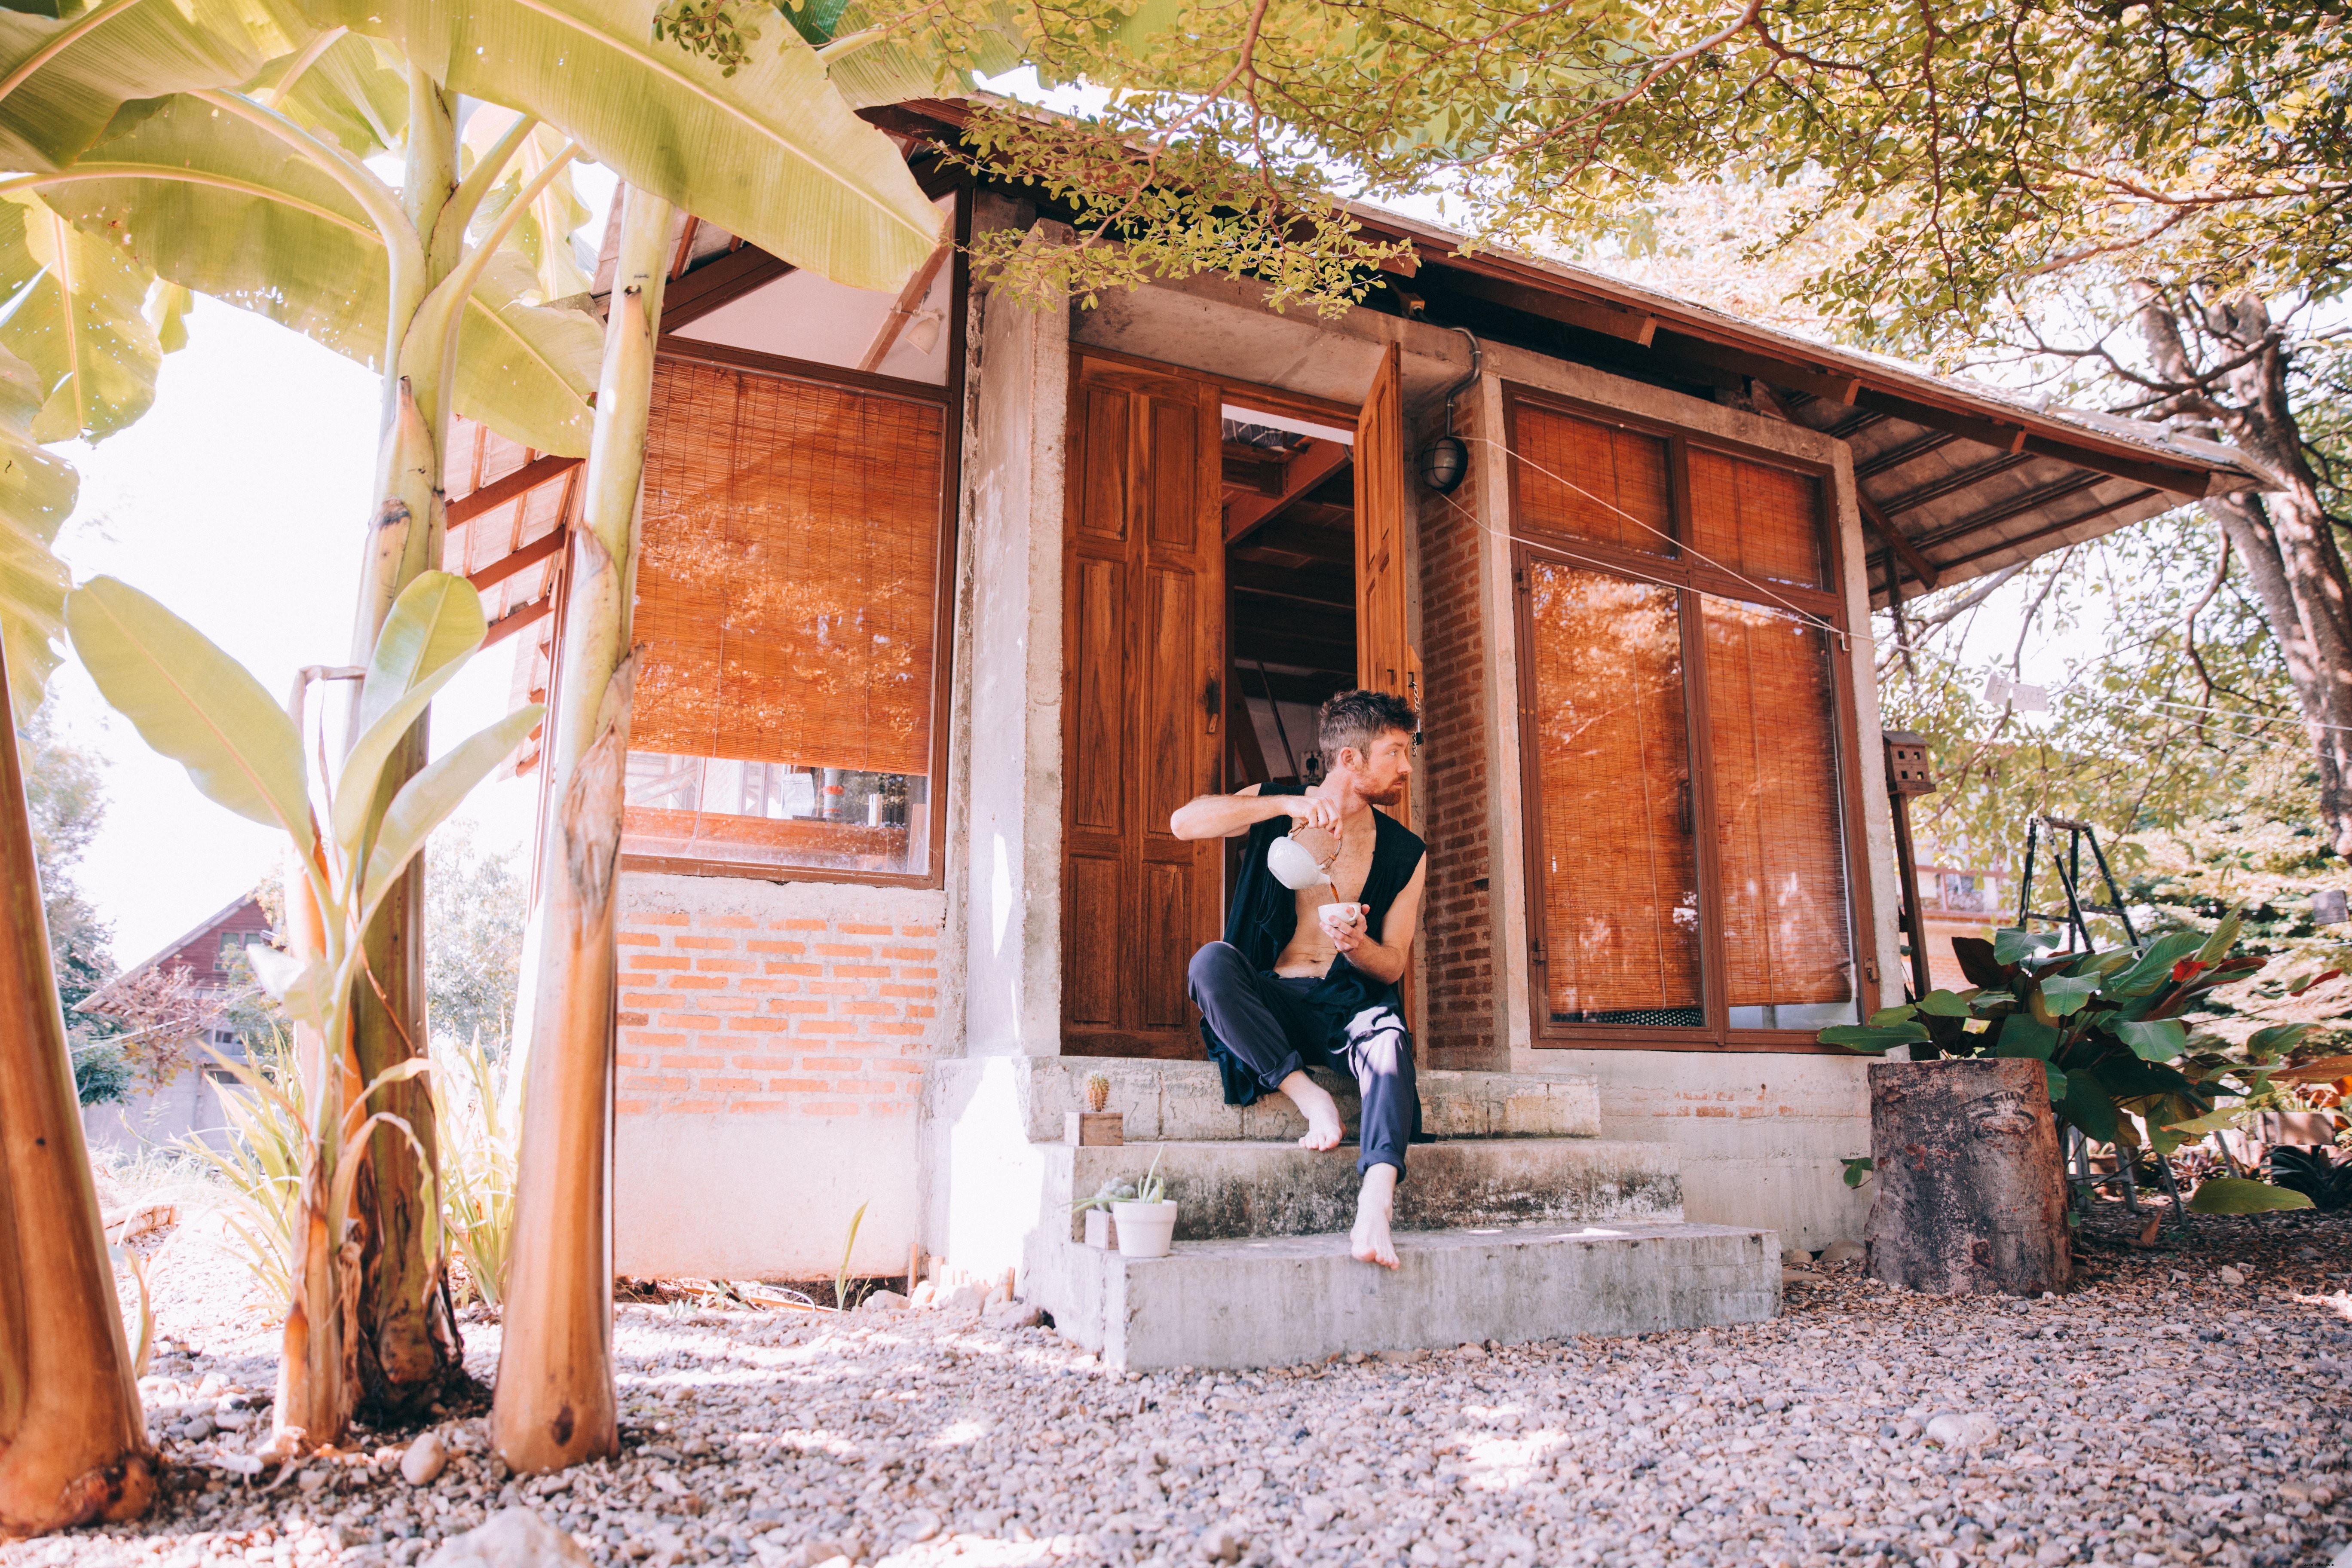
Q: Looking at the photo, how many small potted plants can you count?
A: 3